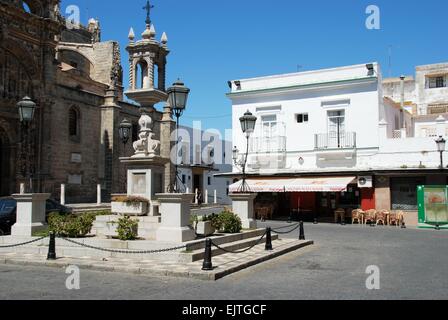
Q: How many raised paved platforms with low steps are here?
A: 1